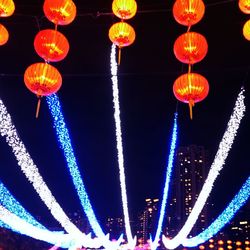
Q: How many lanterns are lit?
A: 12